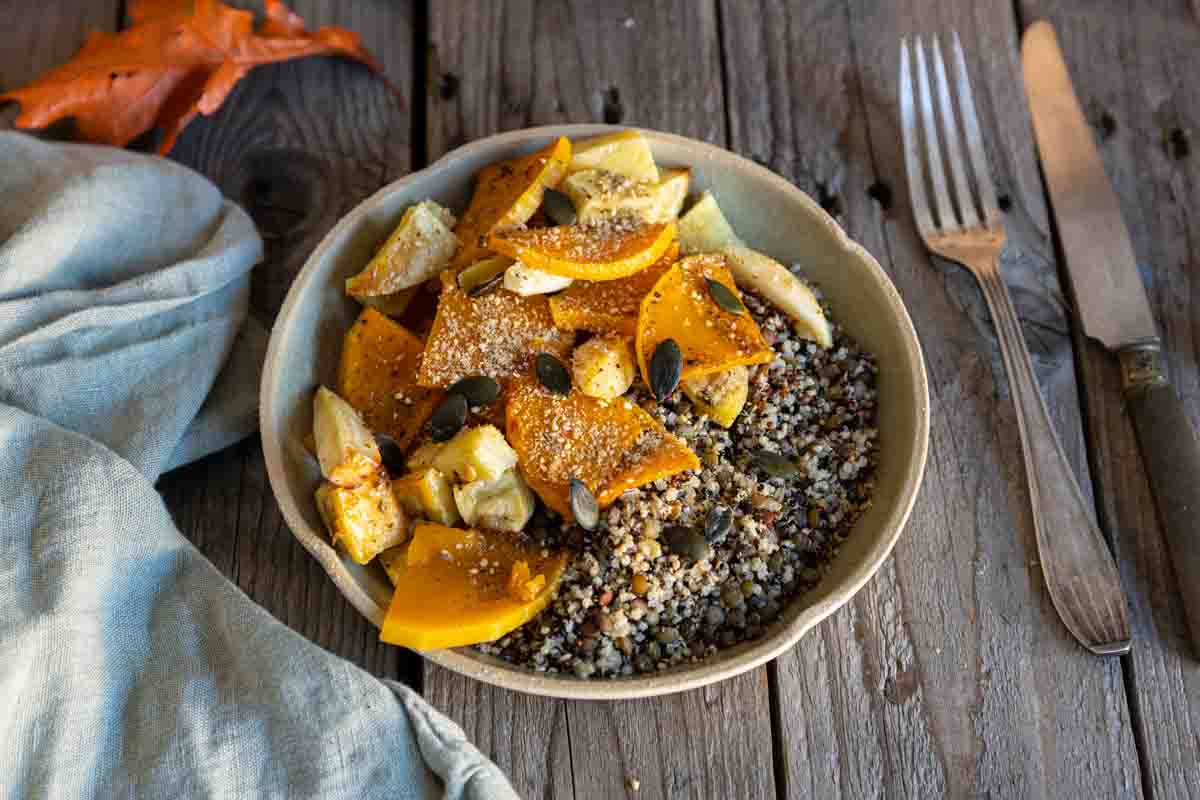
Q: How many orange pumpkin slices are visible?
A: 8